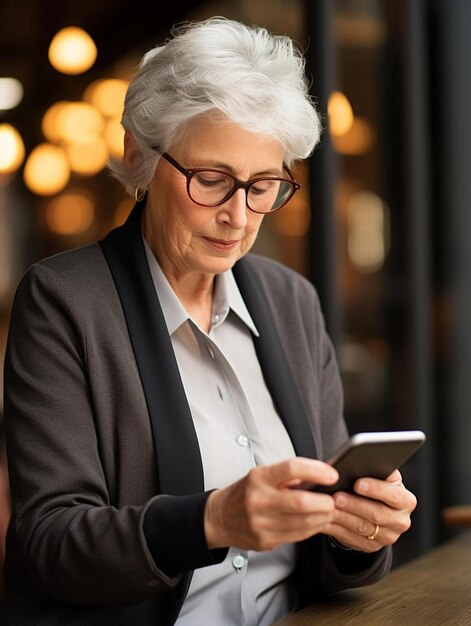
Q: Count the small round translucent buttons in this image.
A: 3